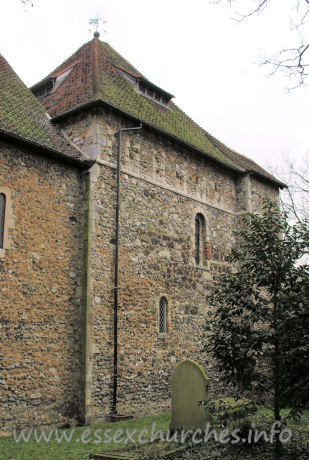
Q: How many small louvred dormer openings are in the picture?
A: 2